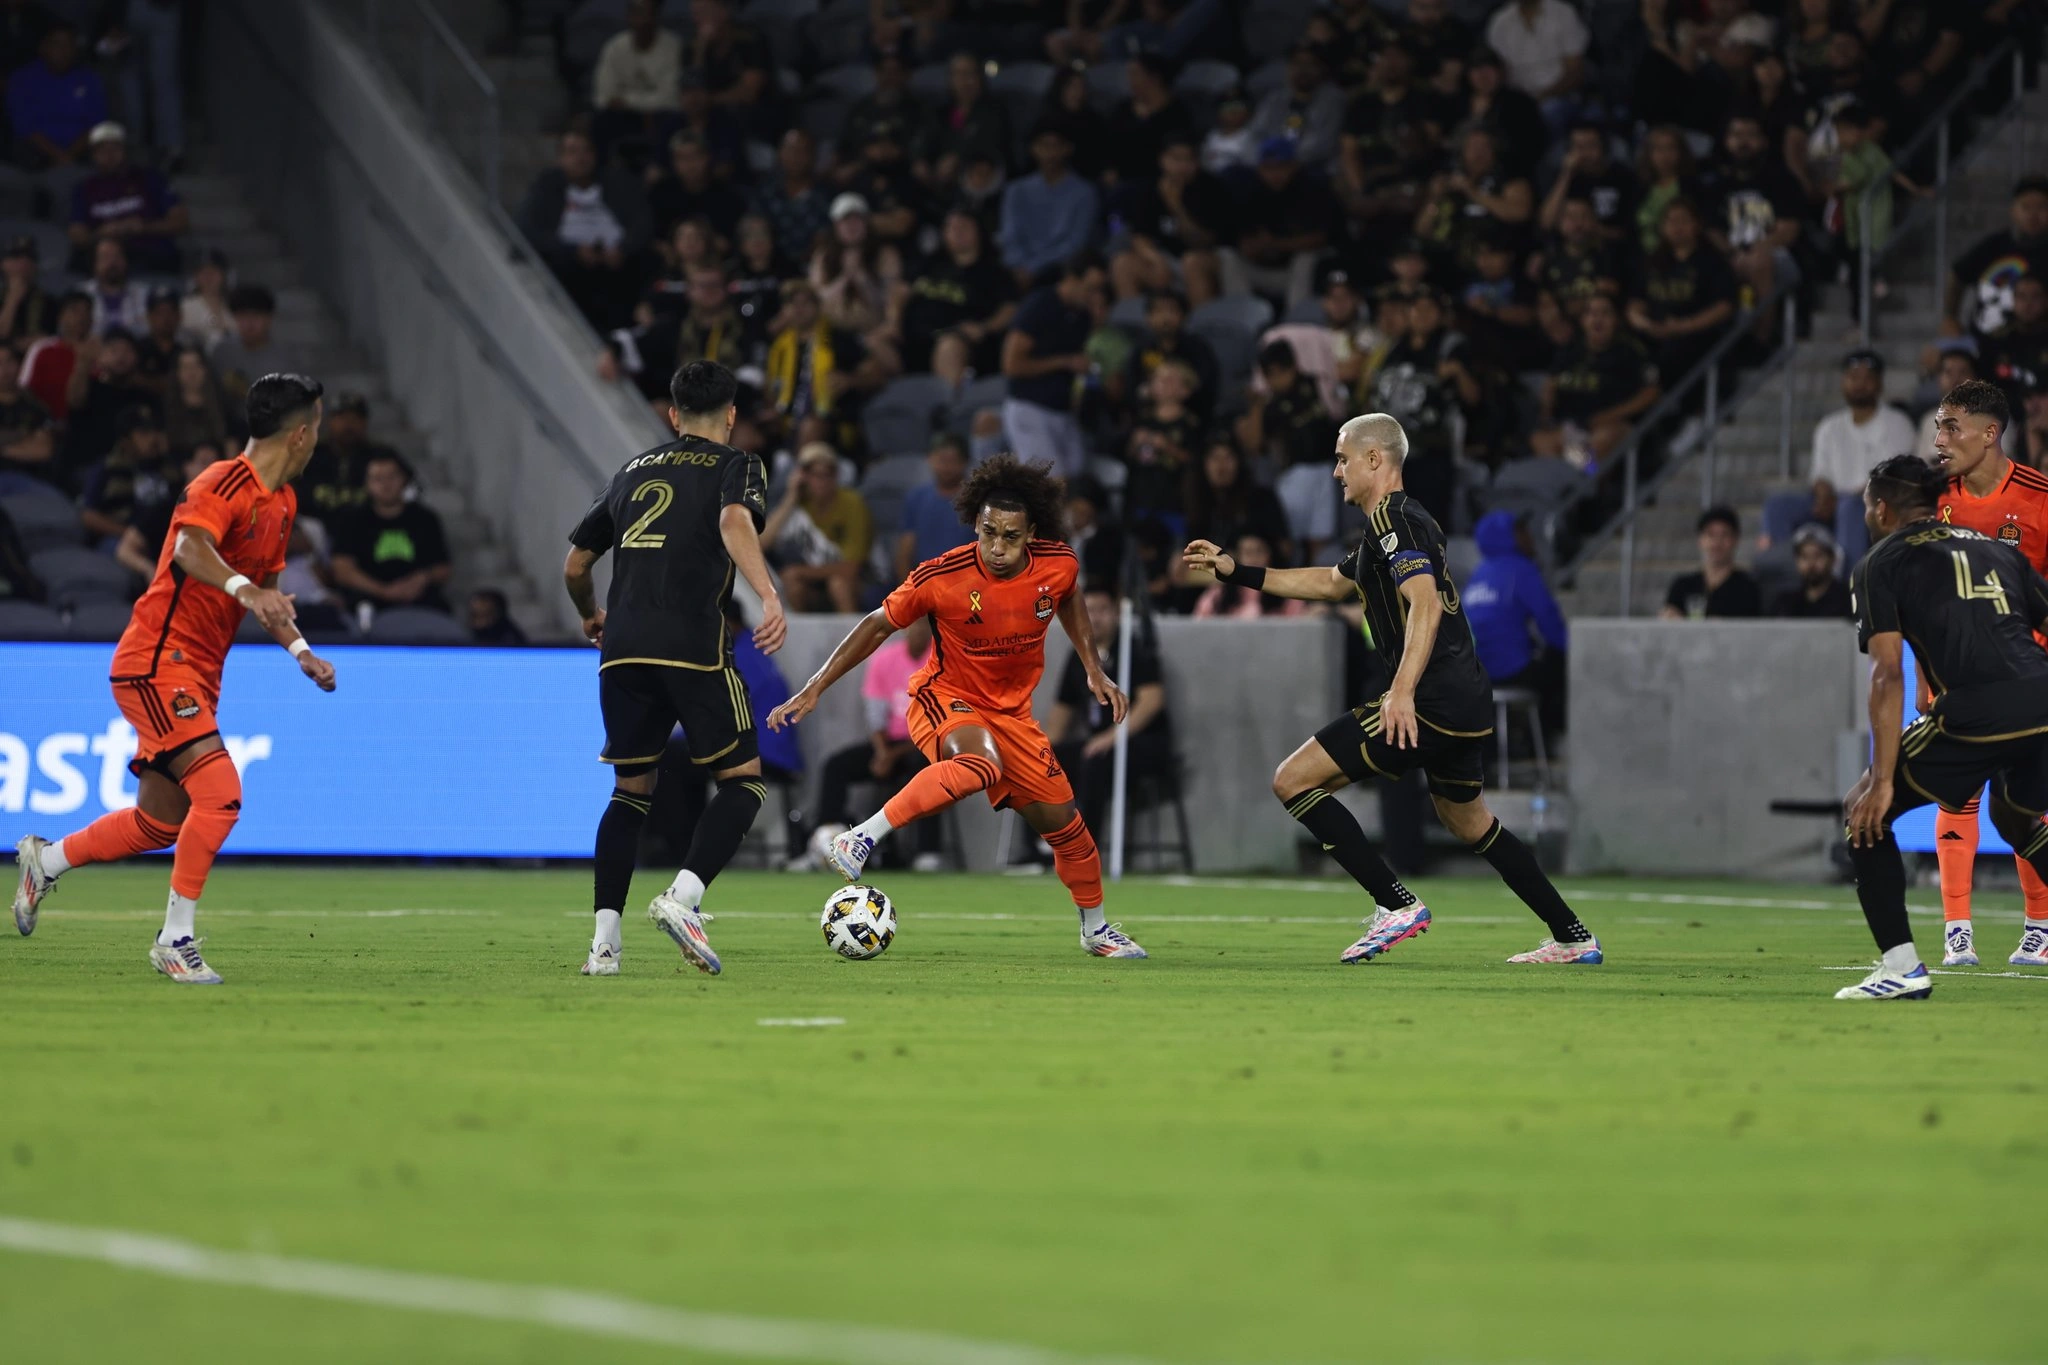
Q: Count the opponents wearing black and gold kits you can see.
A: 3